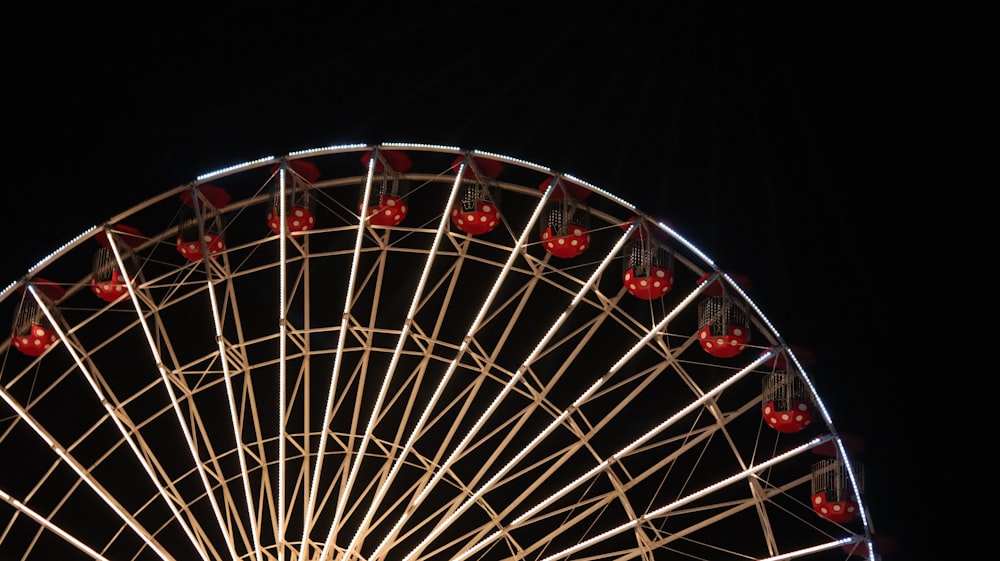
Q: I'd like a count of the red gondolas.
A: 11